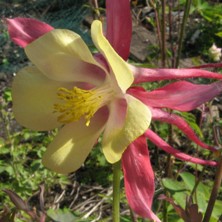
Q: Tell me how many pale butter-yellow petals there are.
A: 5